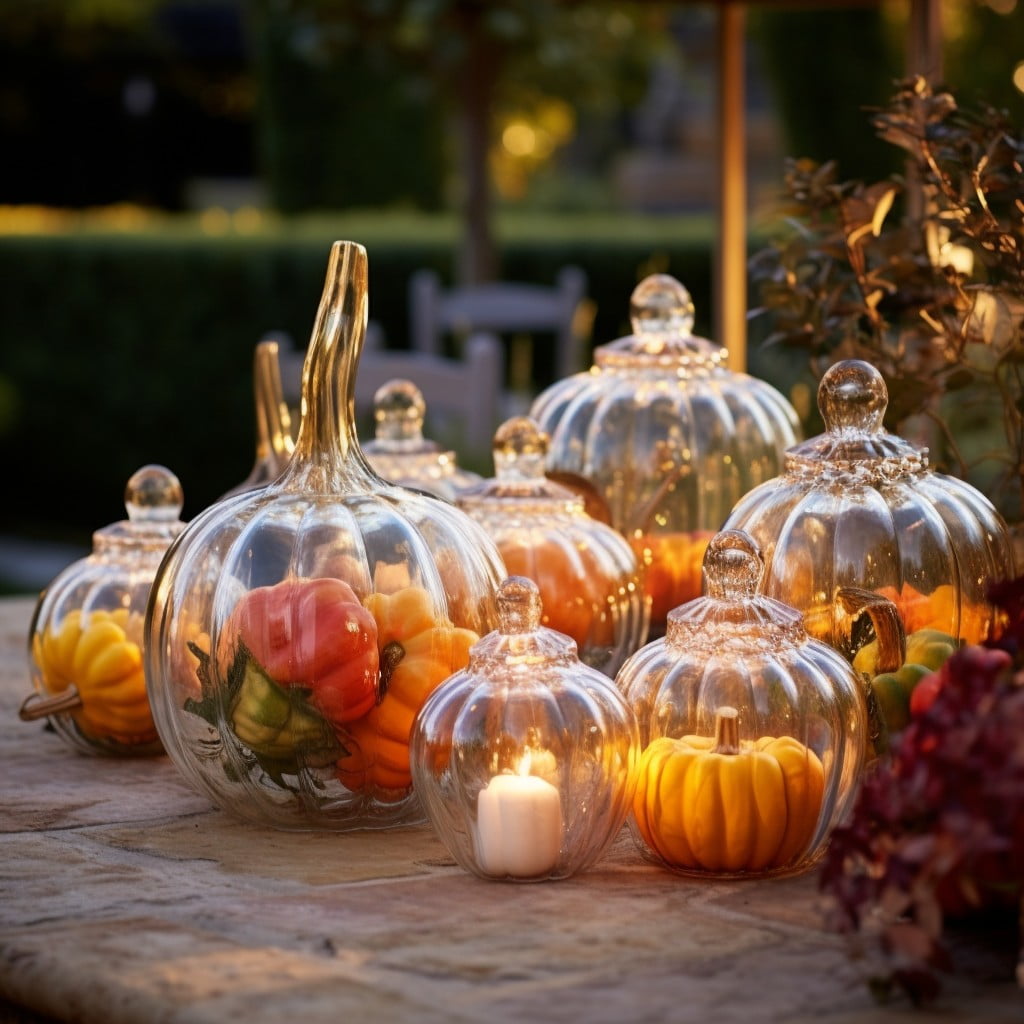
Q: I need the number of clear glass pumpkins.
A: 9